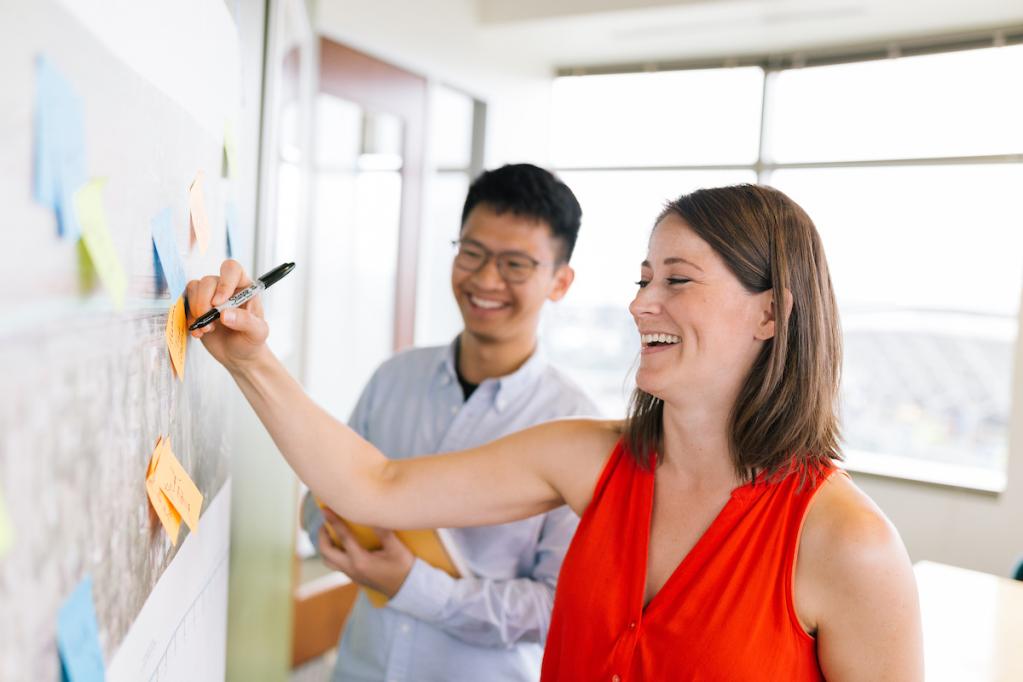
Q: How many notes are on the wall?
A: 12